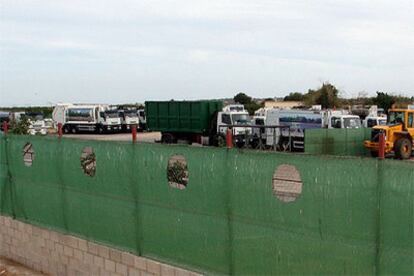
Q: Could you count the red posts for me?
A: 5